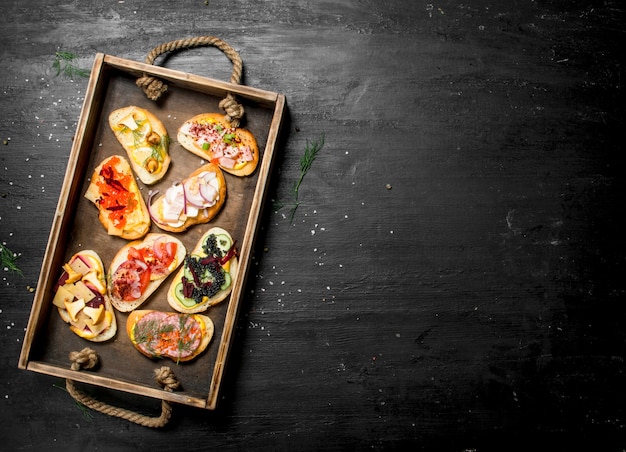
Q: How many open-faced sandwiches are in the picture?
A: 8